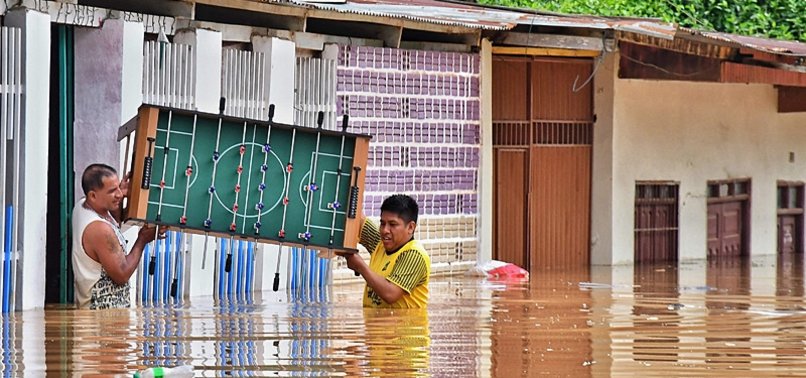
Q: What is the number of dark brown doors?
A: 3